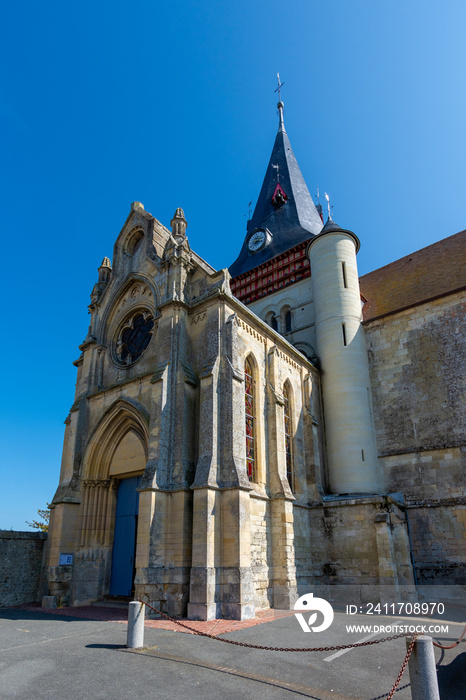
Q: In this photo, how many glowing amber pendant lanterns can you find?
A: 0